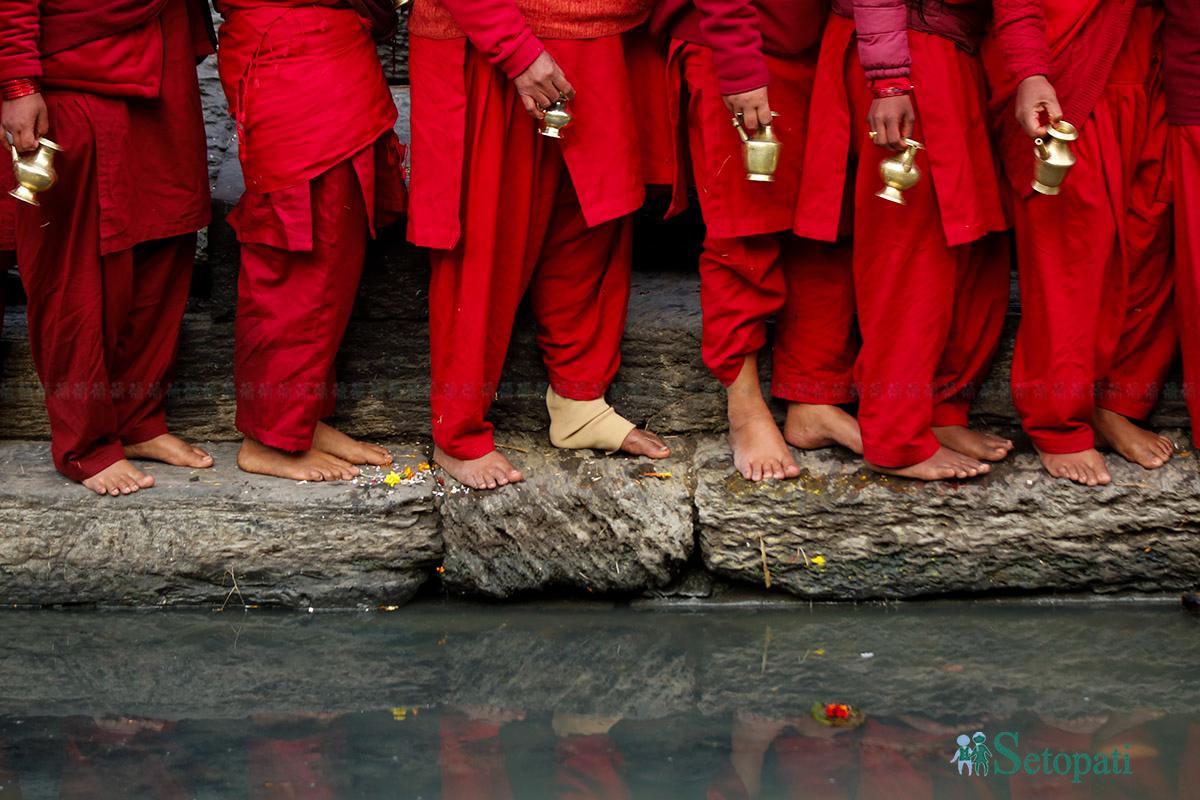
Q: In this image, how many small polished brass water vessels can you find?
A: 5